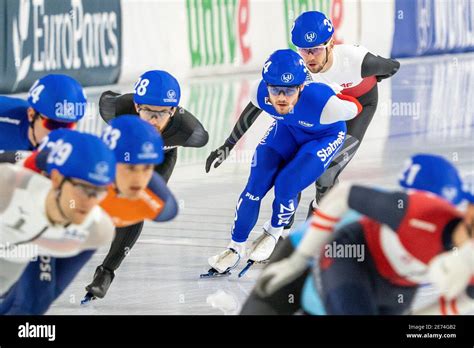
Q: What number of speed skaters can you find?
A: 8